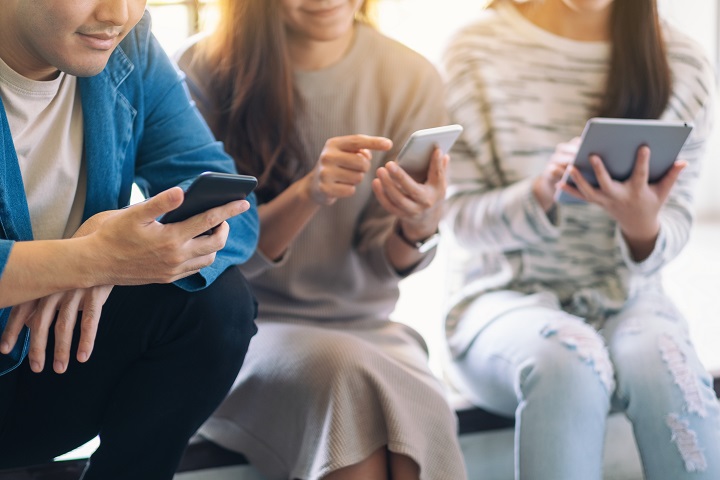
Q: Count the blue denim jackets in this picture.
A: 1